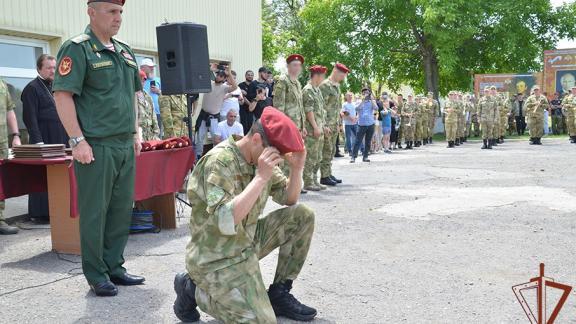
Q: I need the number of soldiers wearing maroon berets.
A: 5